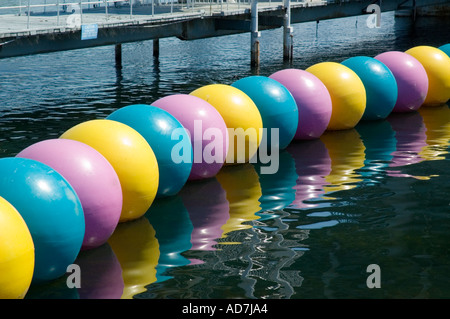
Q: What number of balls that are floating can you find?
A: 14